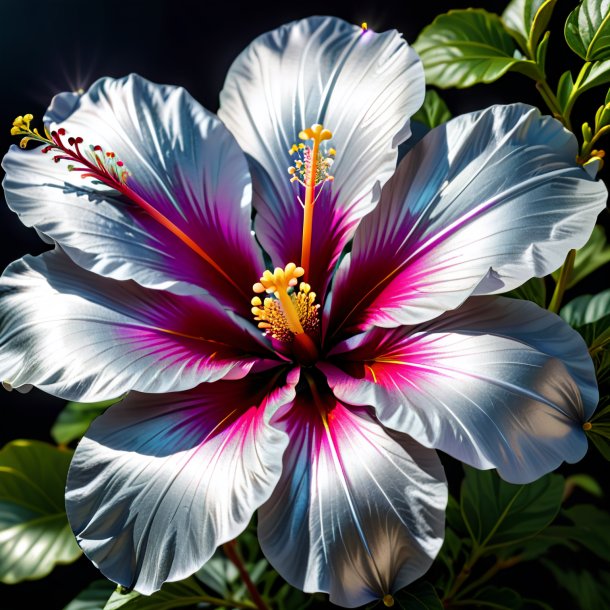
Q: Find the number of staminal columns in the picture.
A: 3